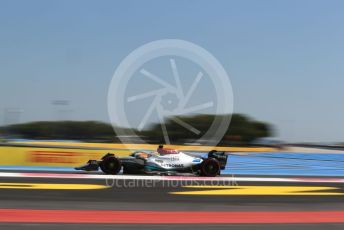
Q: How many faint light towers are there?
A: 2